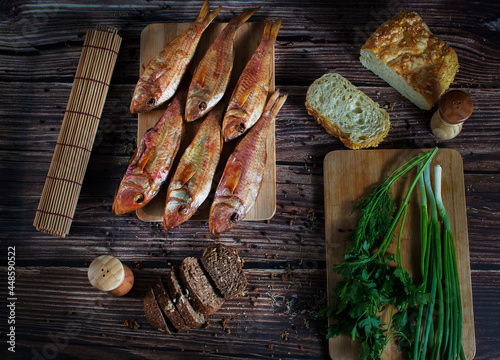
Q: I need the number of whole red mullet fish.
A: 6